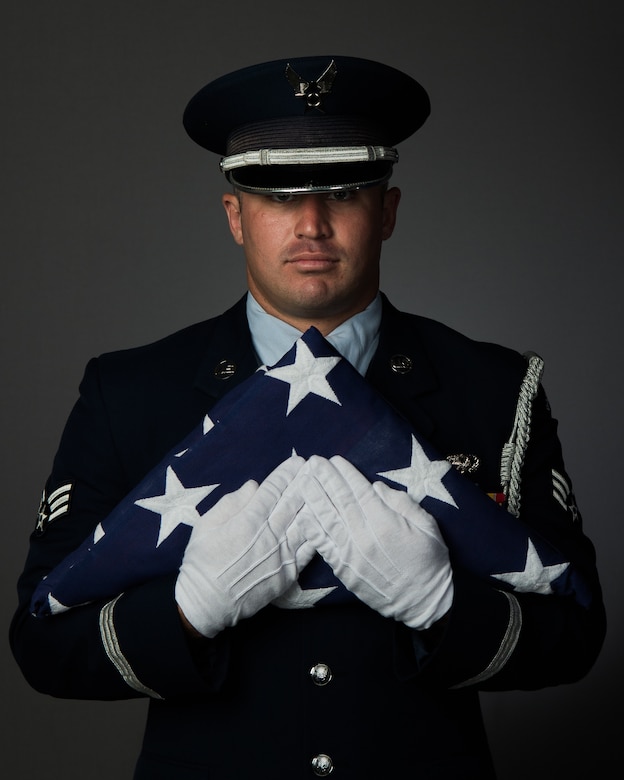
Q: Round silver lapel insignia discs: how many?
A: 2